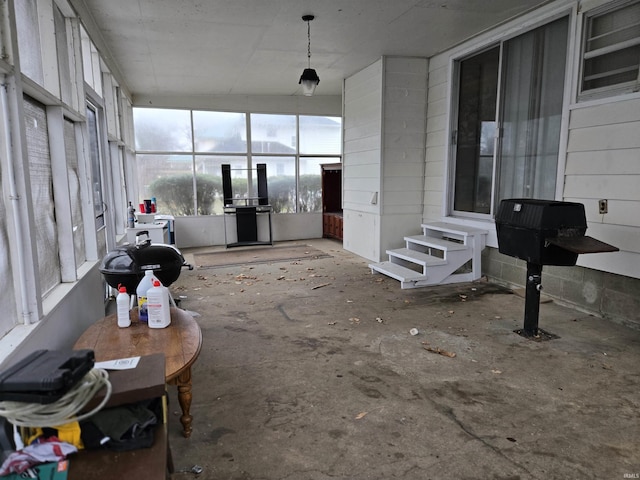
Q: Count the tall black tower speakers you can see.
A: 2